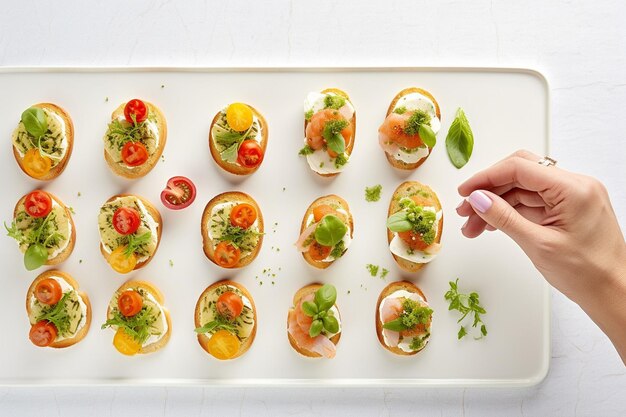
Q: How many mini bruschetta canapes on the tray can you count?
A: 15